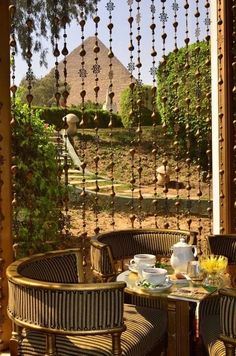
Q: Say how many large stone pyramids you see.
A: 1